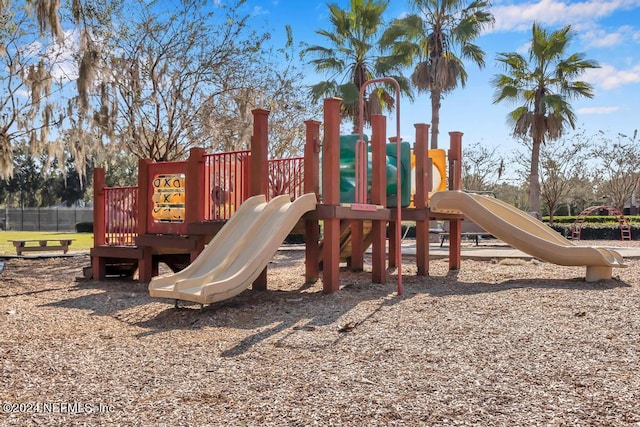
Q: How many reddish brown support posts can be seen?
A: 11